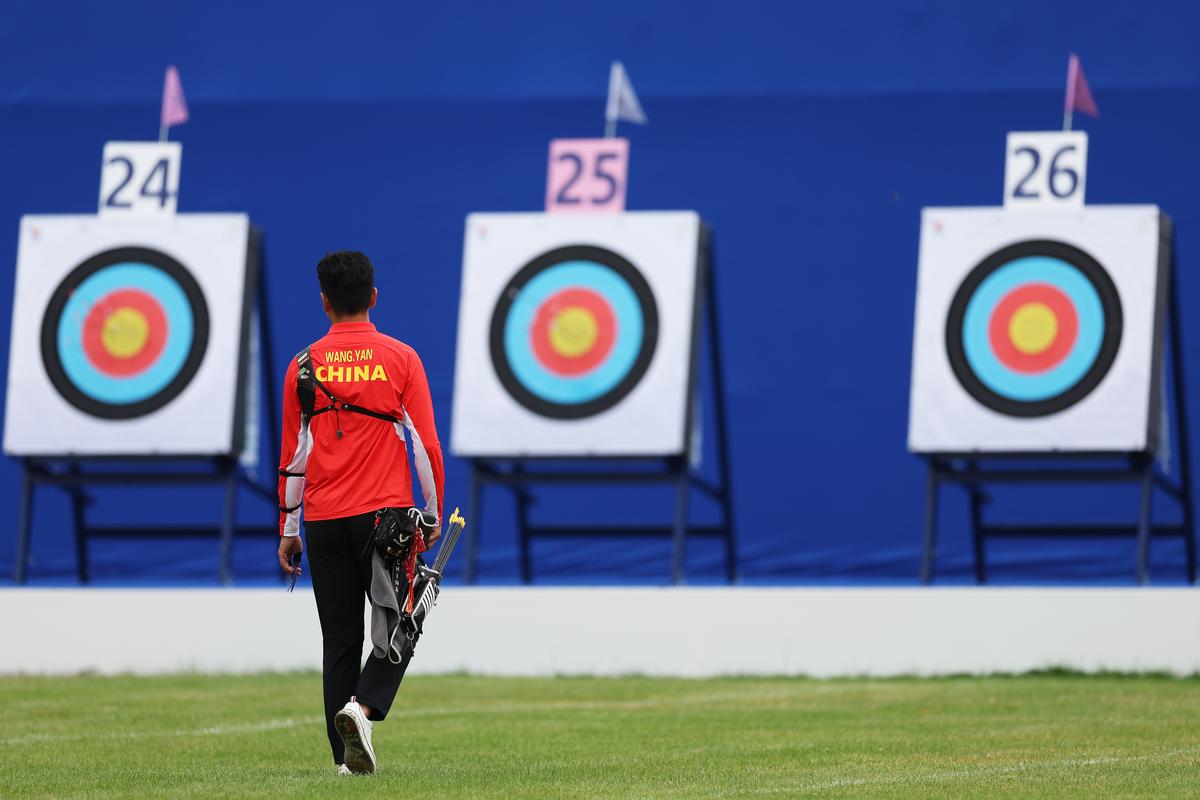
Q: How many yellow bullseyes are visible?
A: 3